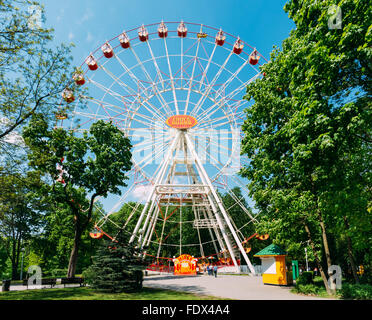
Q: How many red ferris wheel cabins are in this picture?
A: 11